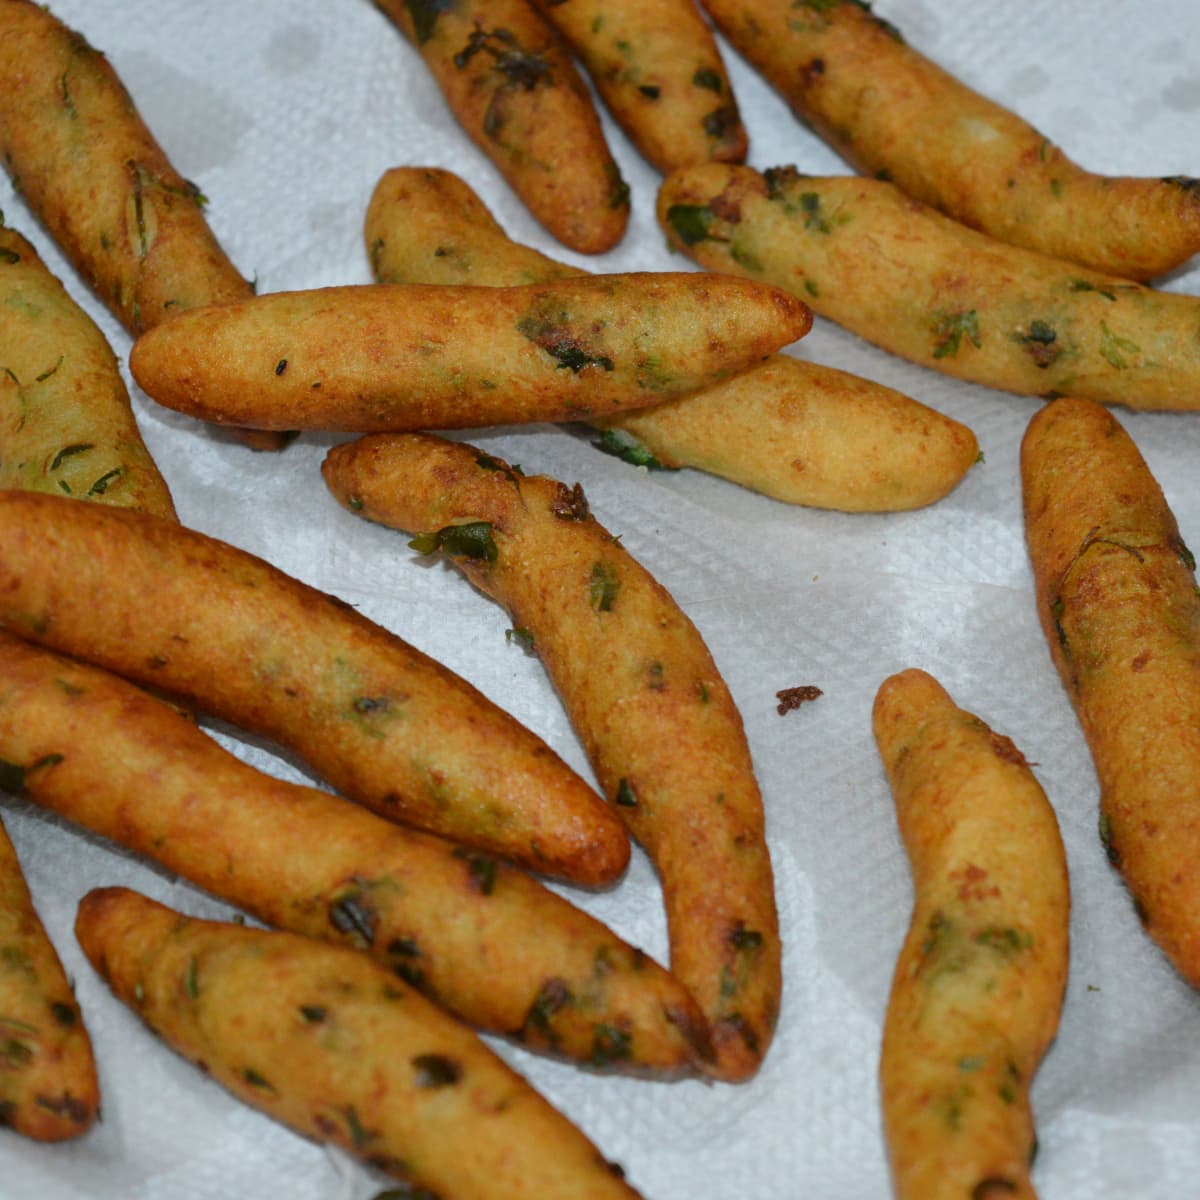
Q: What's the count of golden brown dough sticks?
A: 15